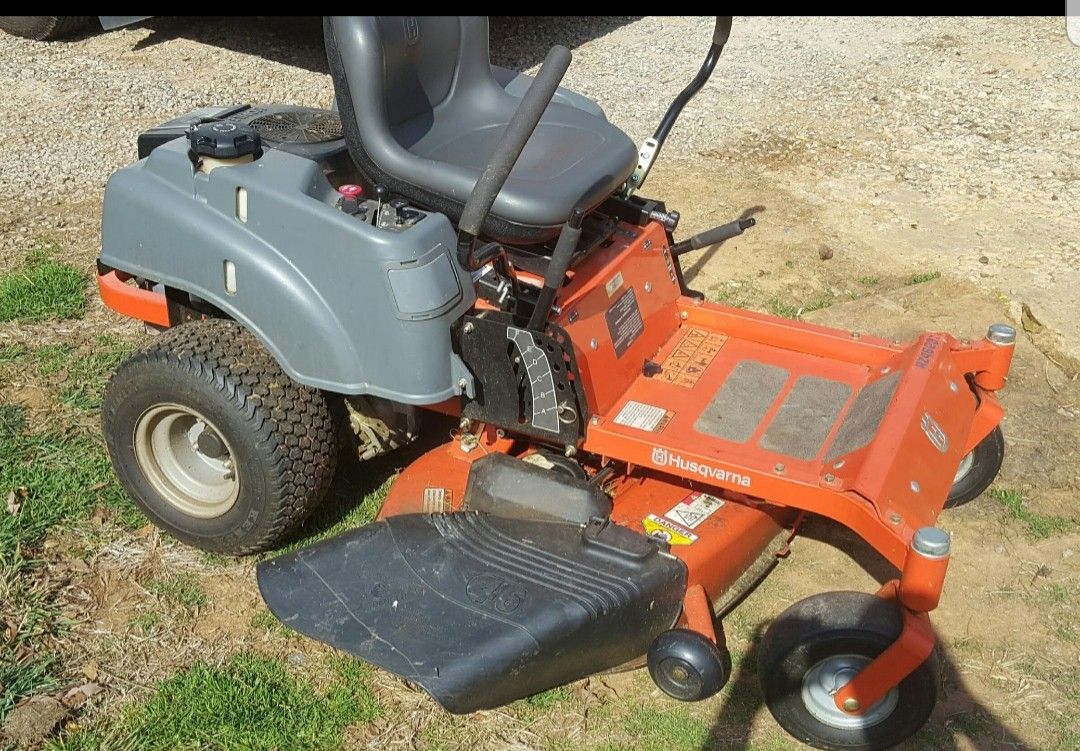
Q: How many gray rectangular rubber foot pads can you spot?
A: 3